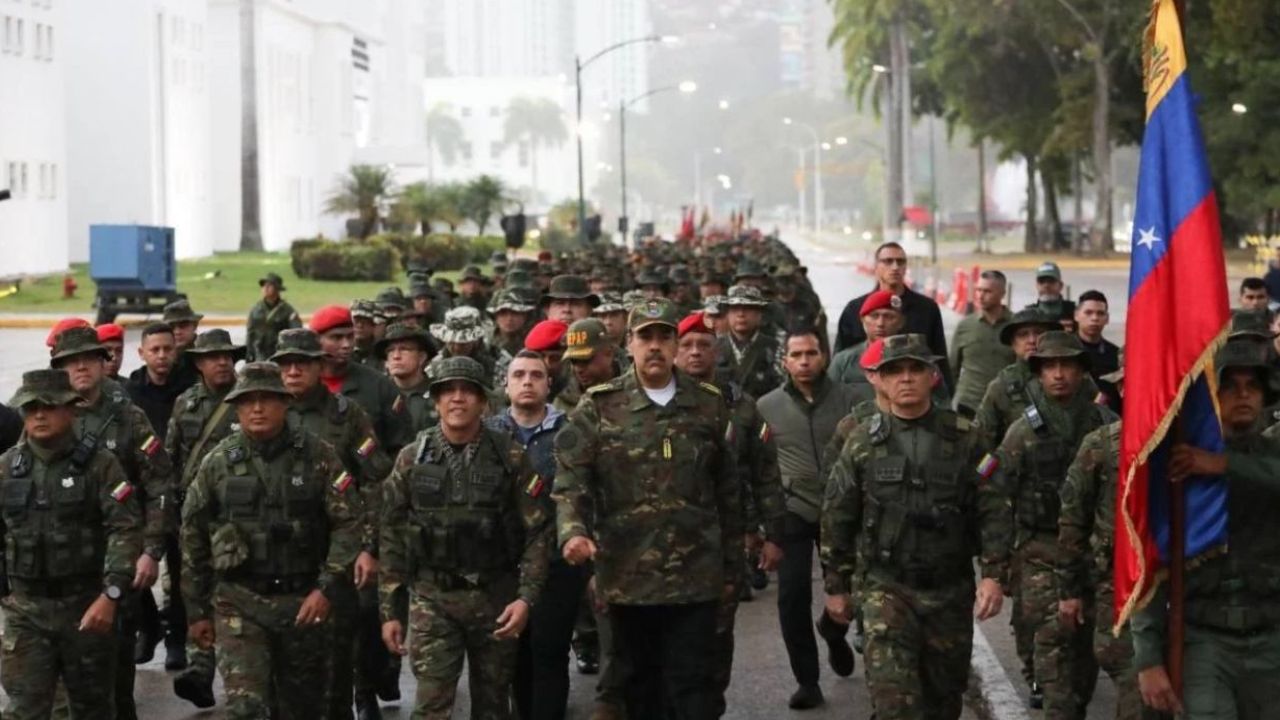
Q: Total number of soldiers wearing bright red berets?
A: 7